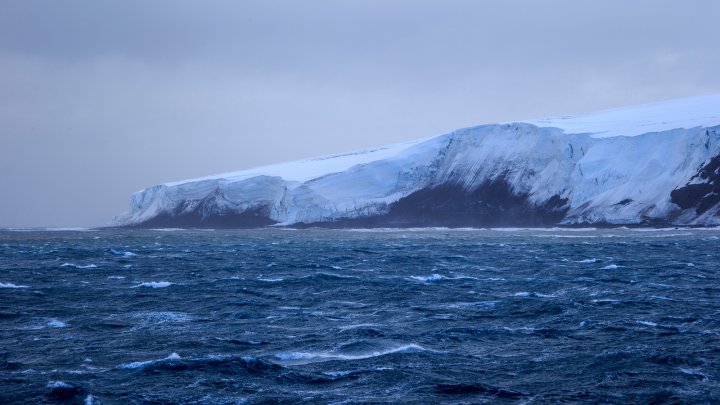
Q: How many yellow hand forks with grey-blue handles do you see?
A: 0